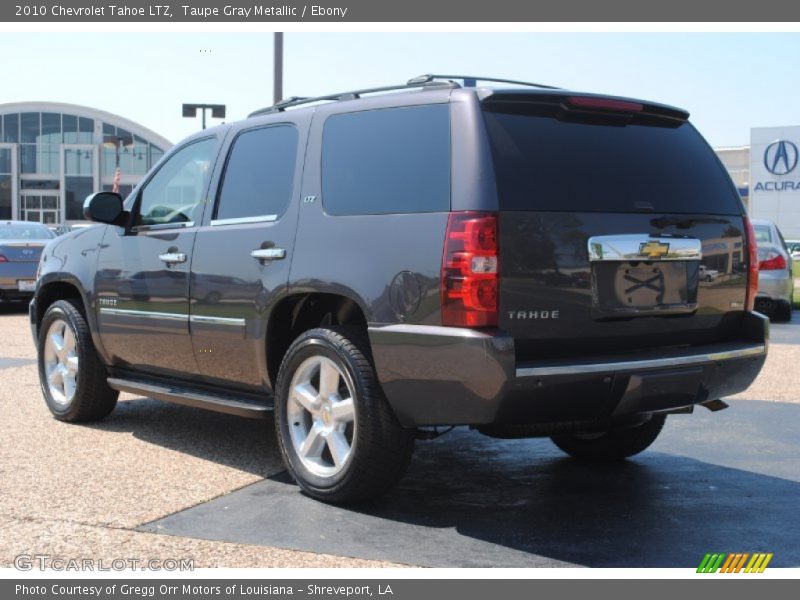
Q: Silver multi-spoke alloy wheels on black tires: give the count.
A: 2